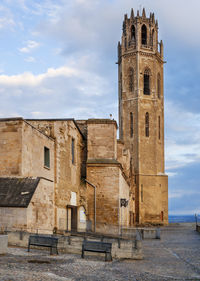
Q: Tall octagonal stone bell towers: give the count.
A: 1